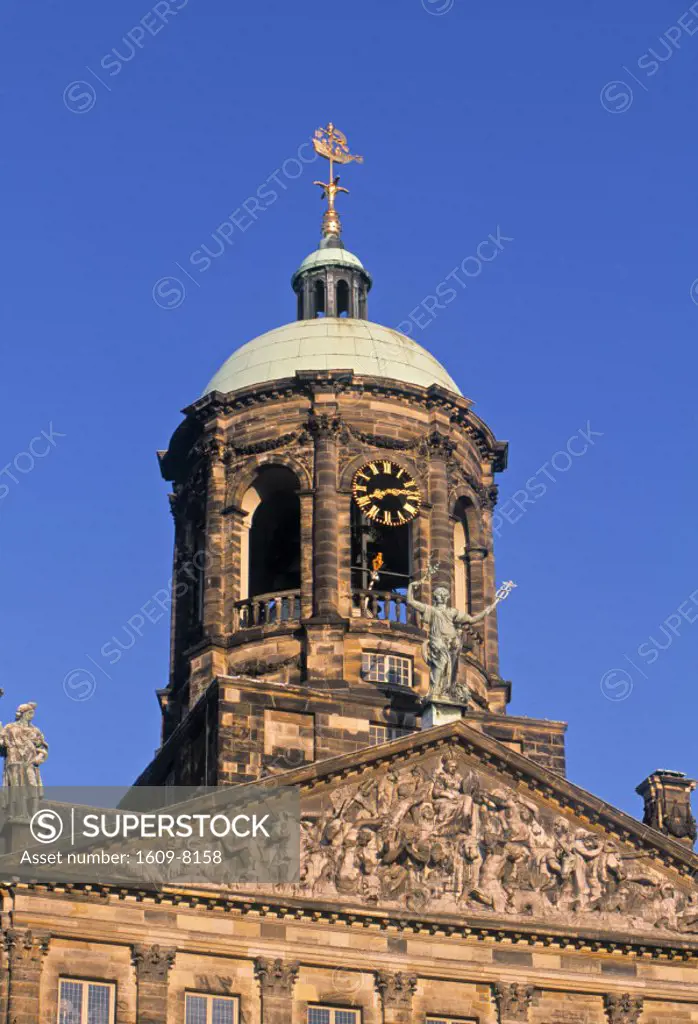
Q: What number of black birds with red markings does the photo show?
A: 0